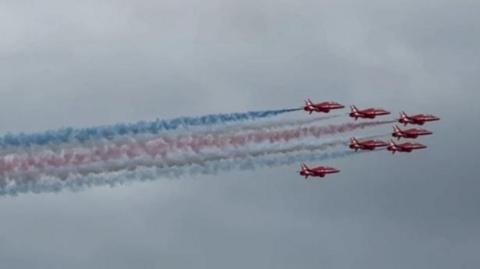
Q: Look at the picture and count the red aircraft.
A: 7